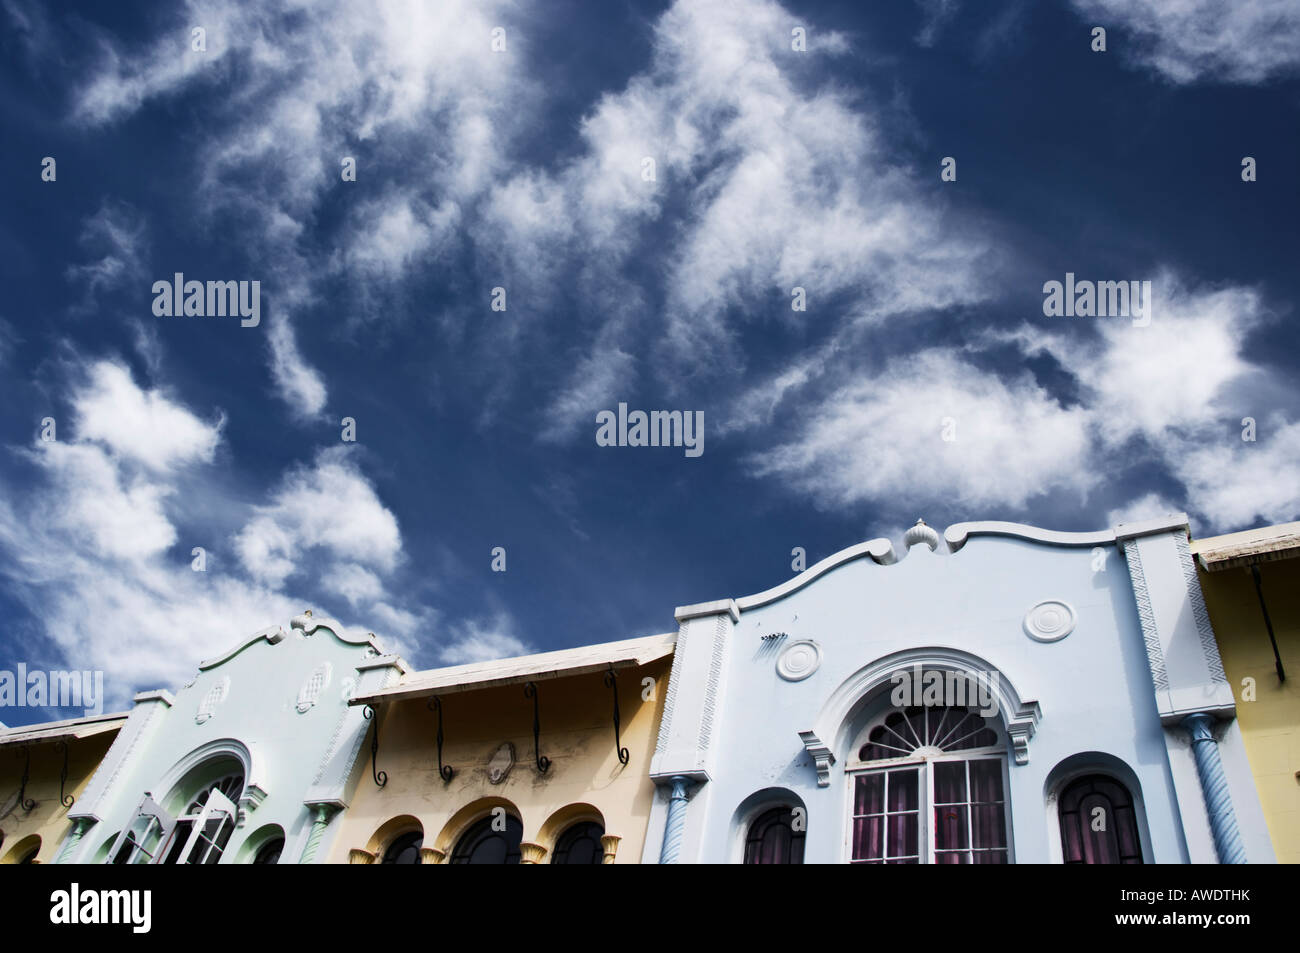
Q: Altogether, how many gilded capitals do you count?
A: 4